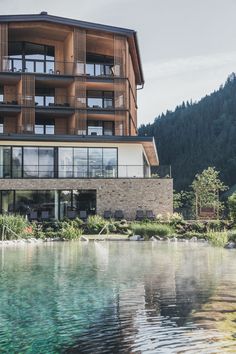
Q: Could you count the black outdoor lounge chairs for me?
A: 8